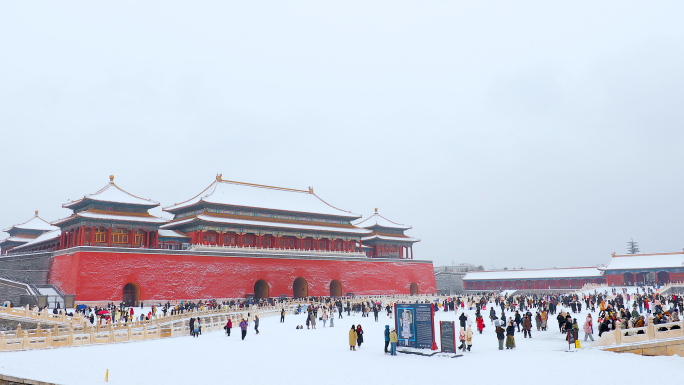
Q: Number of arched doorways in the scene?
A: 5